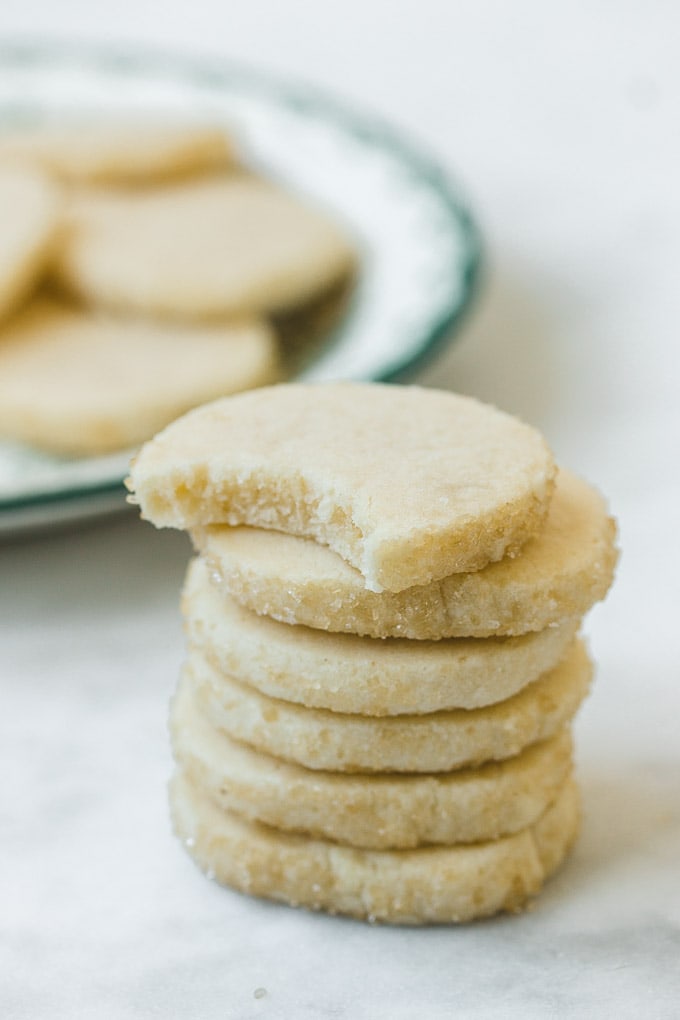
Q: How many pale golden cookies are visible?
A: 10